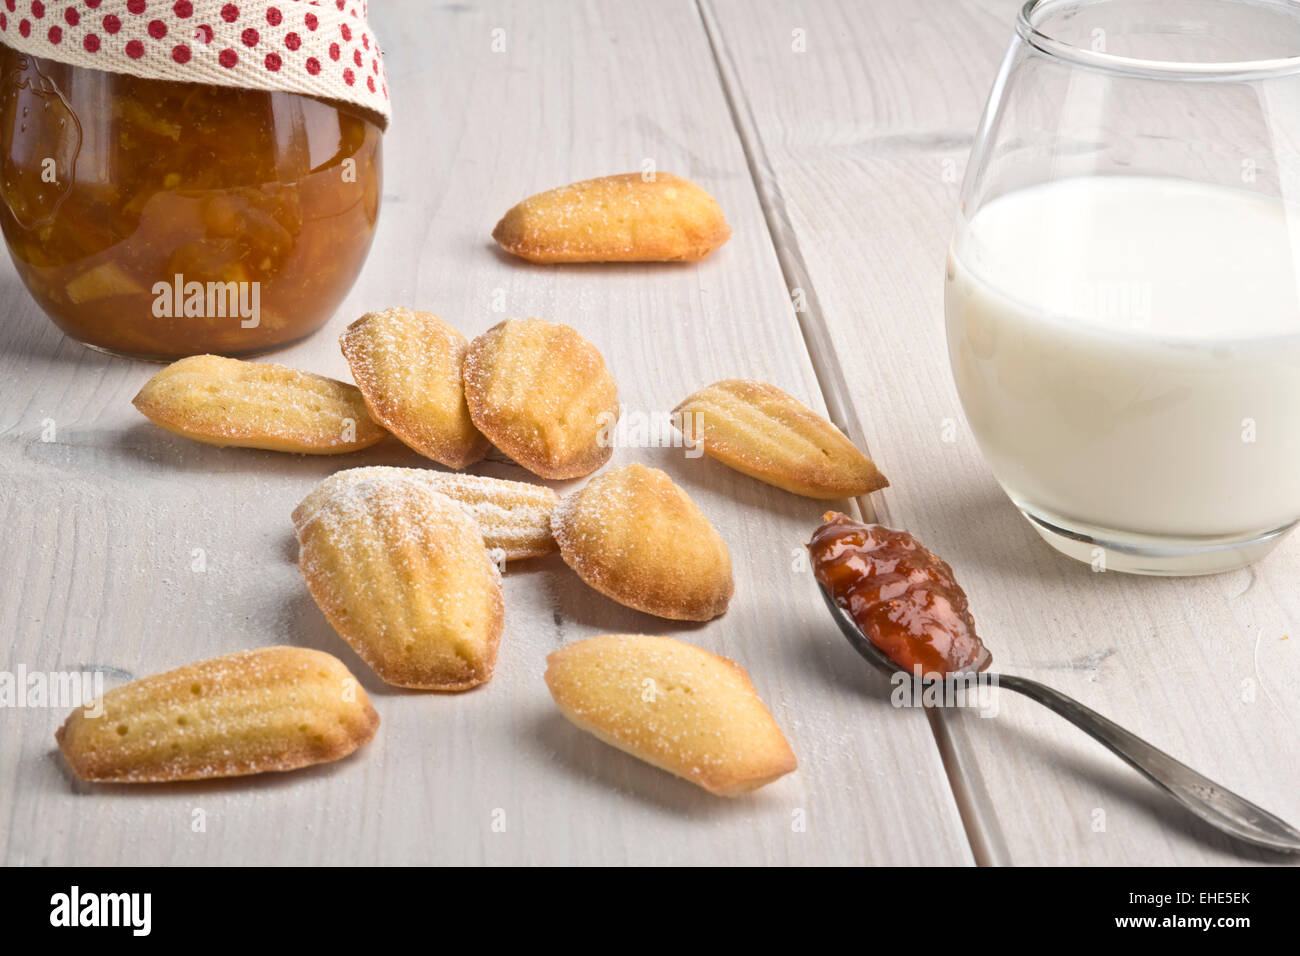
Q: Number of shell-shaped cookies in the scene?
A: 10